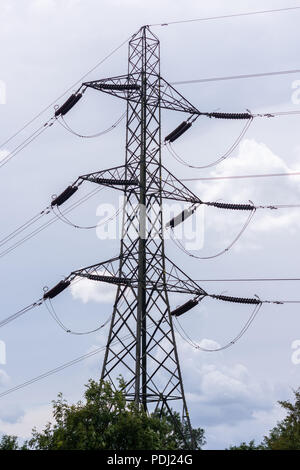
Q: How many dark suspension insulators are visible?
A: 12